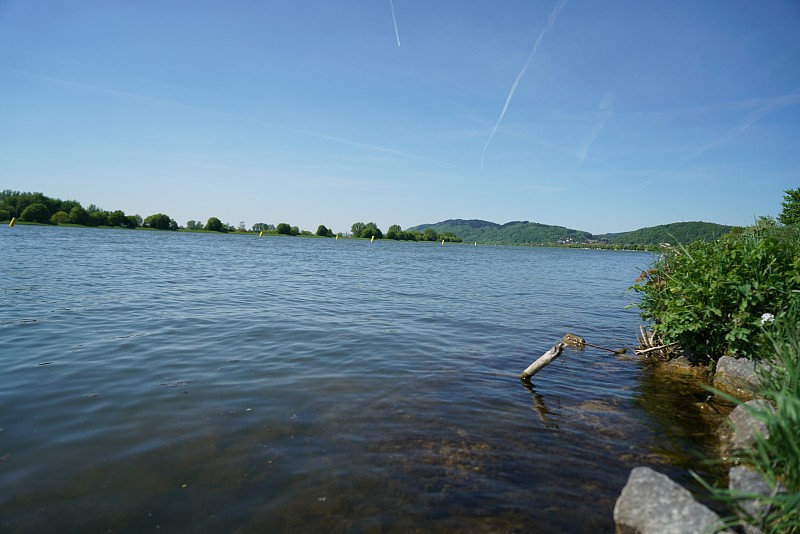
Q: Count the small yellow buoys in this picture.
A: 5